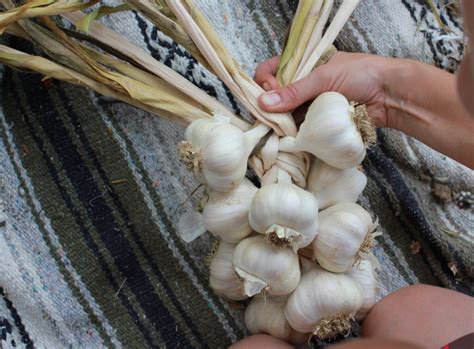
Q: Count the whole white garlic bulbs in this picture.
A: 11